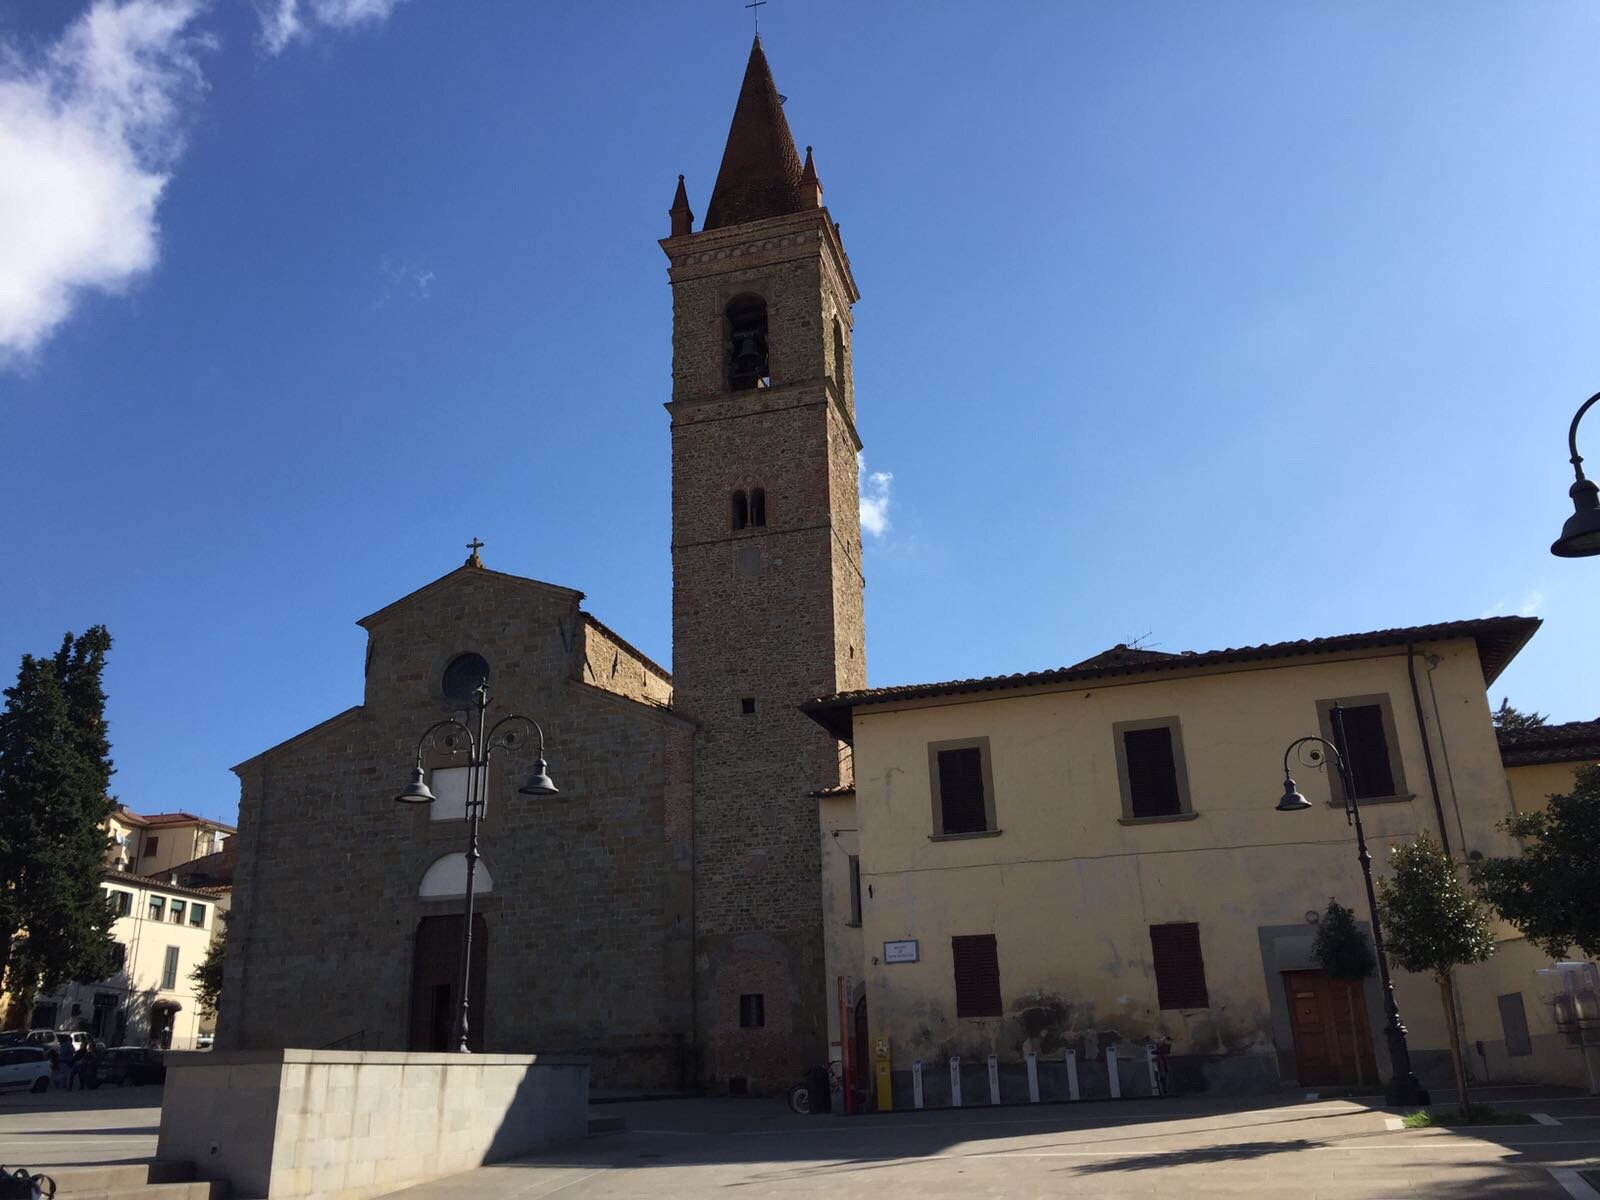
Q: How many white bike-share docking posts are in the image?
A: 7